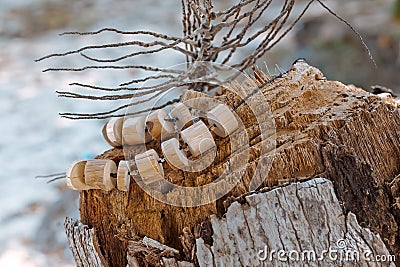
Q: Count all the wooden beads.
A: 11